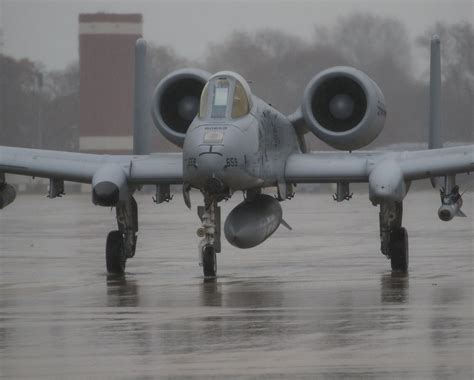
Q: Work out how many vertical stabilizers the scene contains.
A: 2